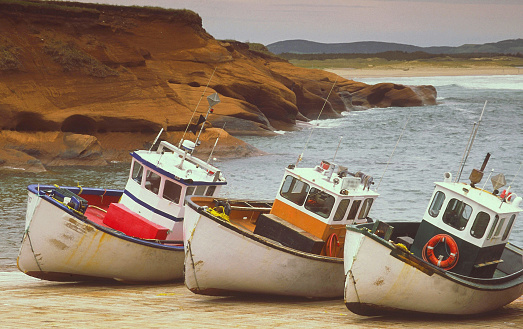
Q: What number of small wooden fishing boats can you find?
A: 3